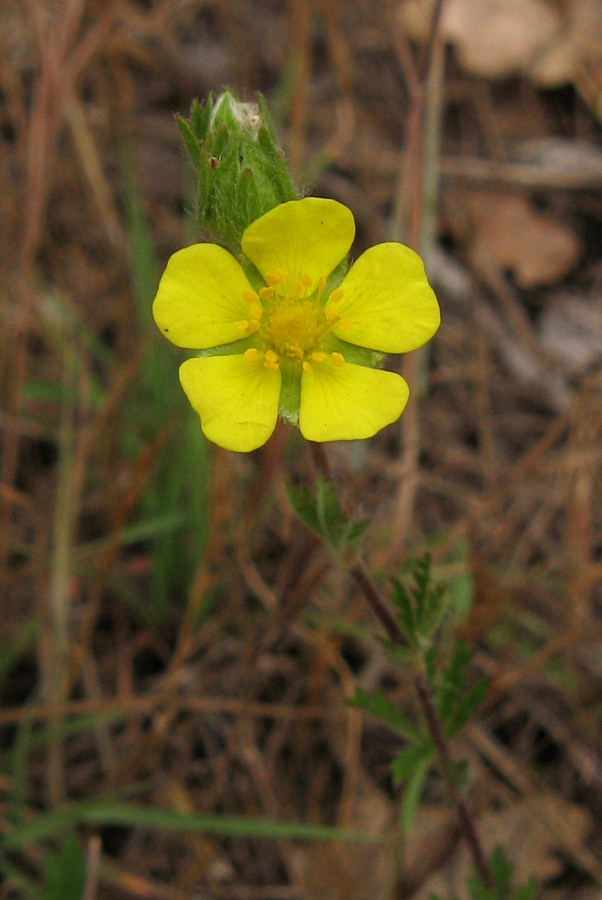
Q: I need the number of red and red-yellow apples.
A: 0